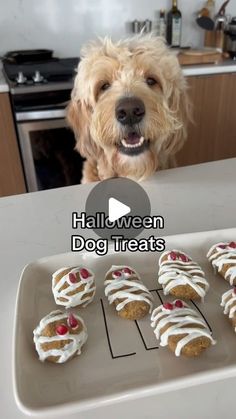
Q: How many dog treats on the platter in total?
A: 7